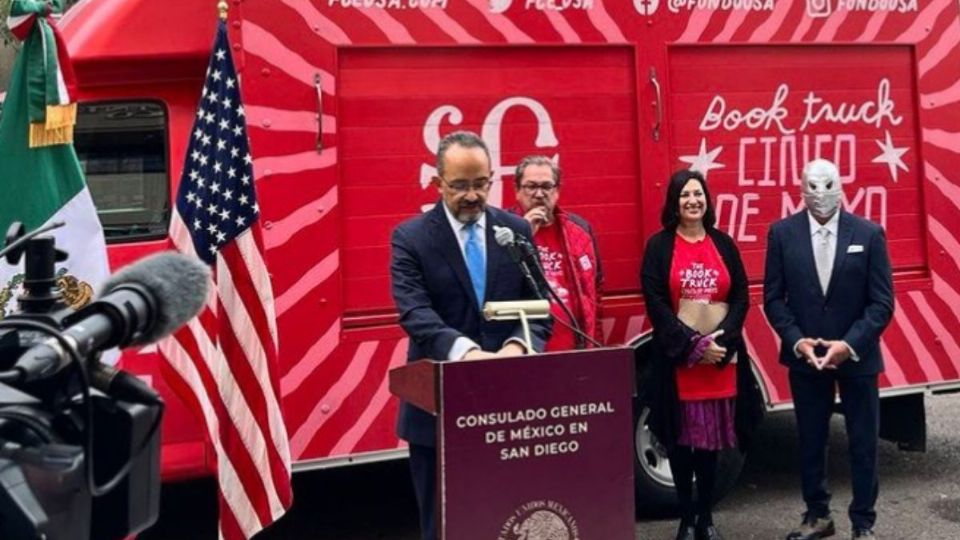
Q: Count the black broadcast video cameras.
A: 1